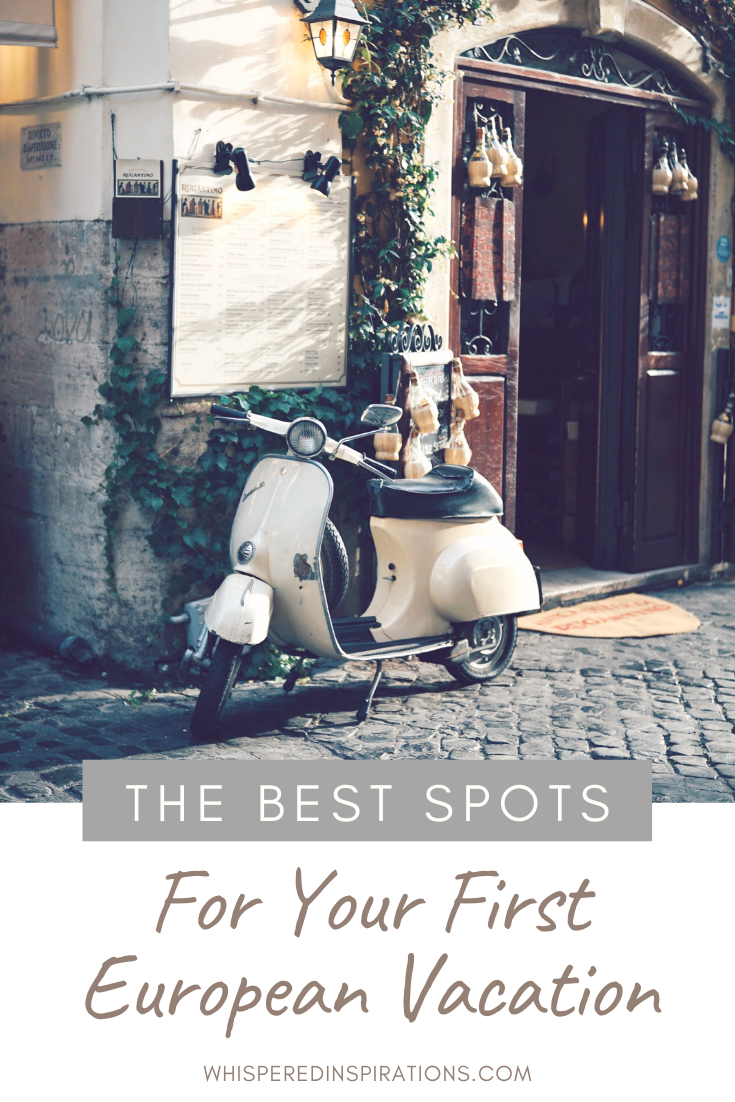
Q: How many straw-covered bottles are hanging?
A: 12